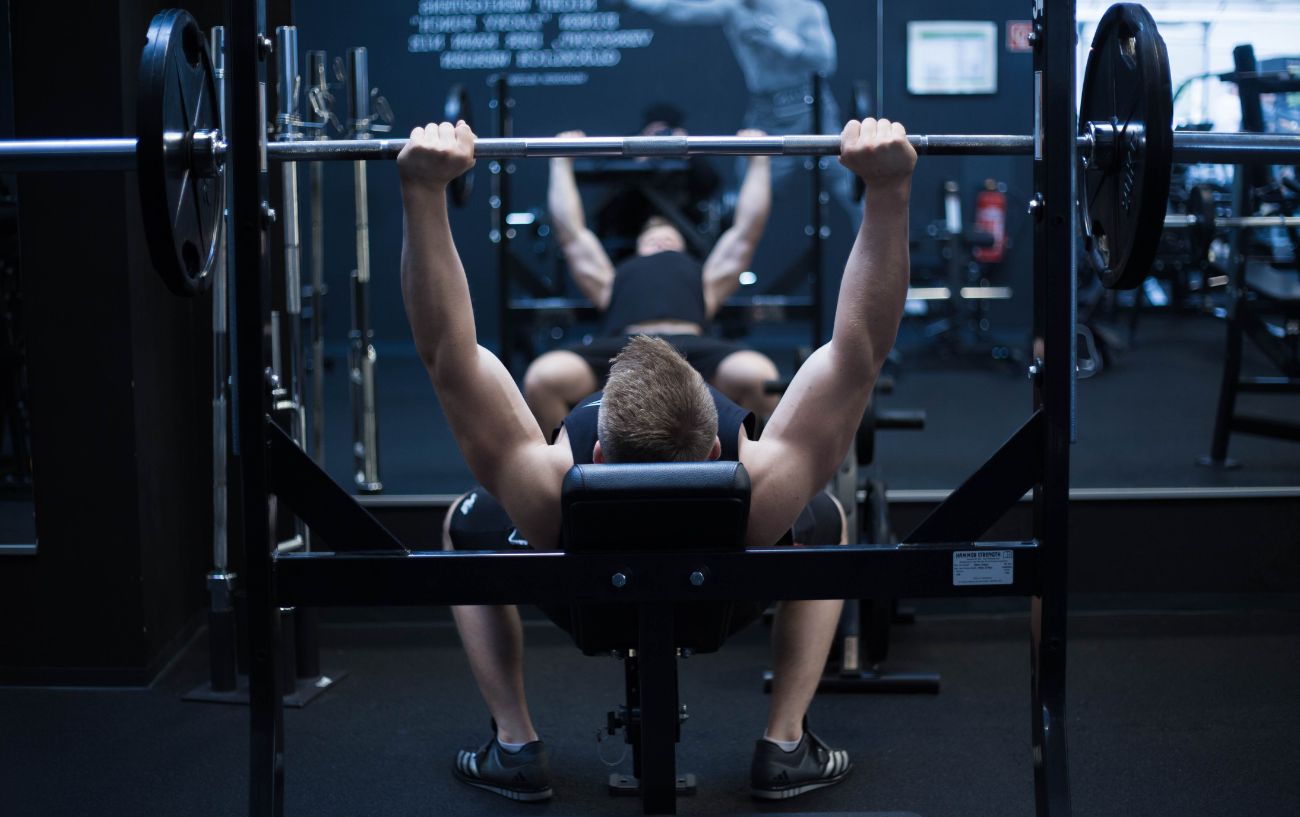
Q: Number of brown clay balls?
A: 0